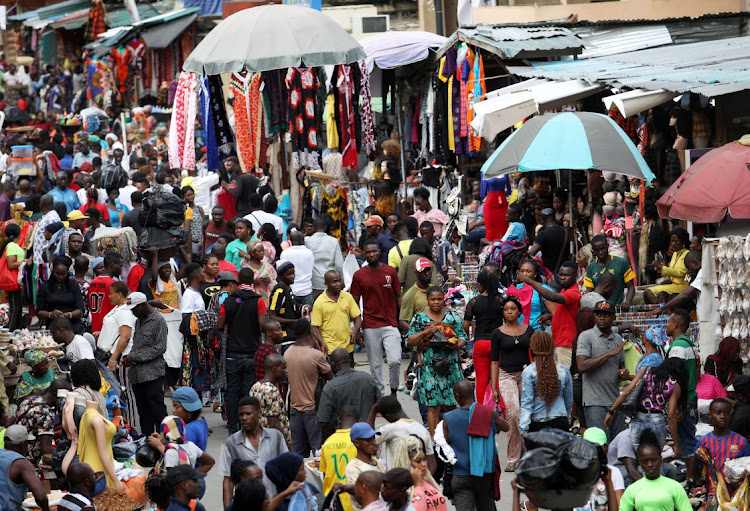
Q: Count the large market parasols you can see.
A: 4